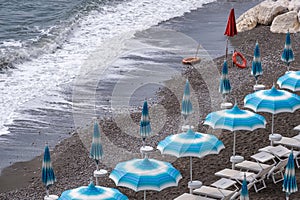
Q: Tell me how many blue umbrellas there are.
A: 15